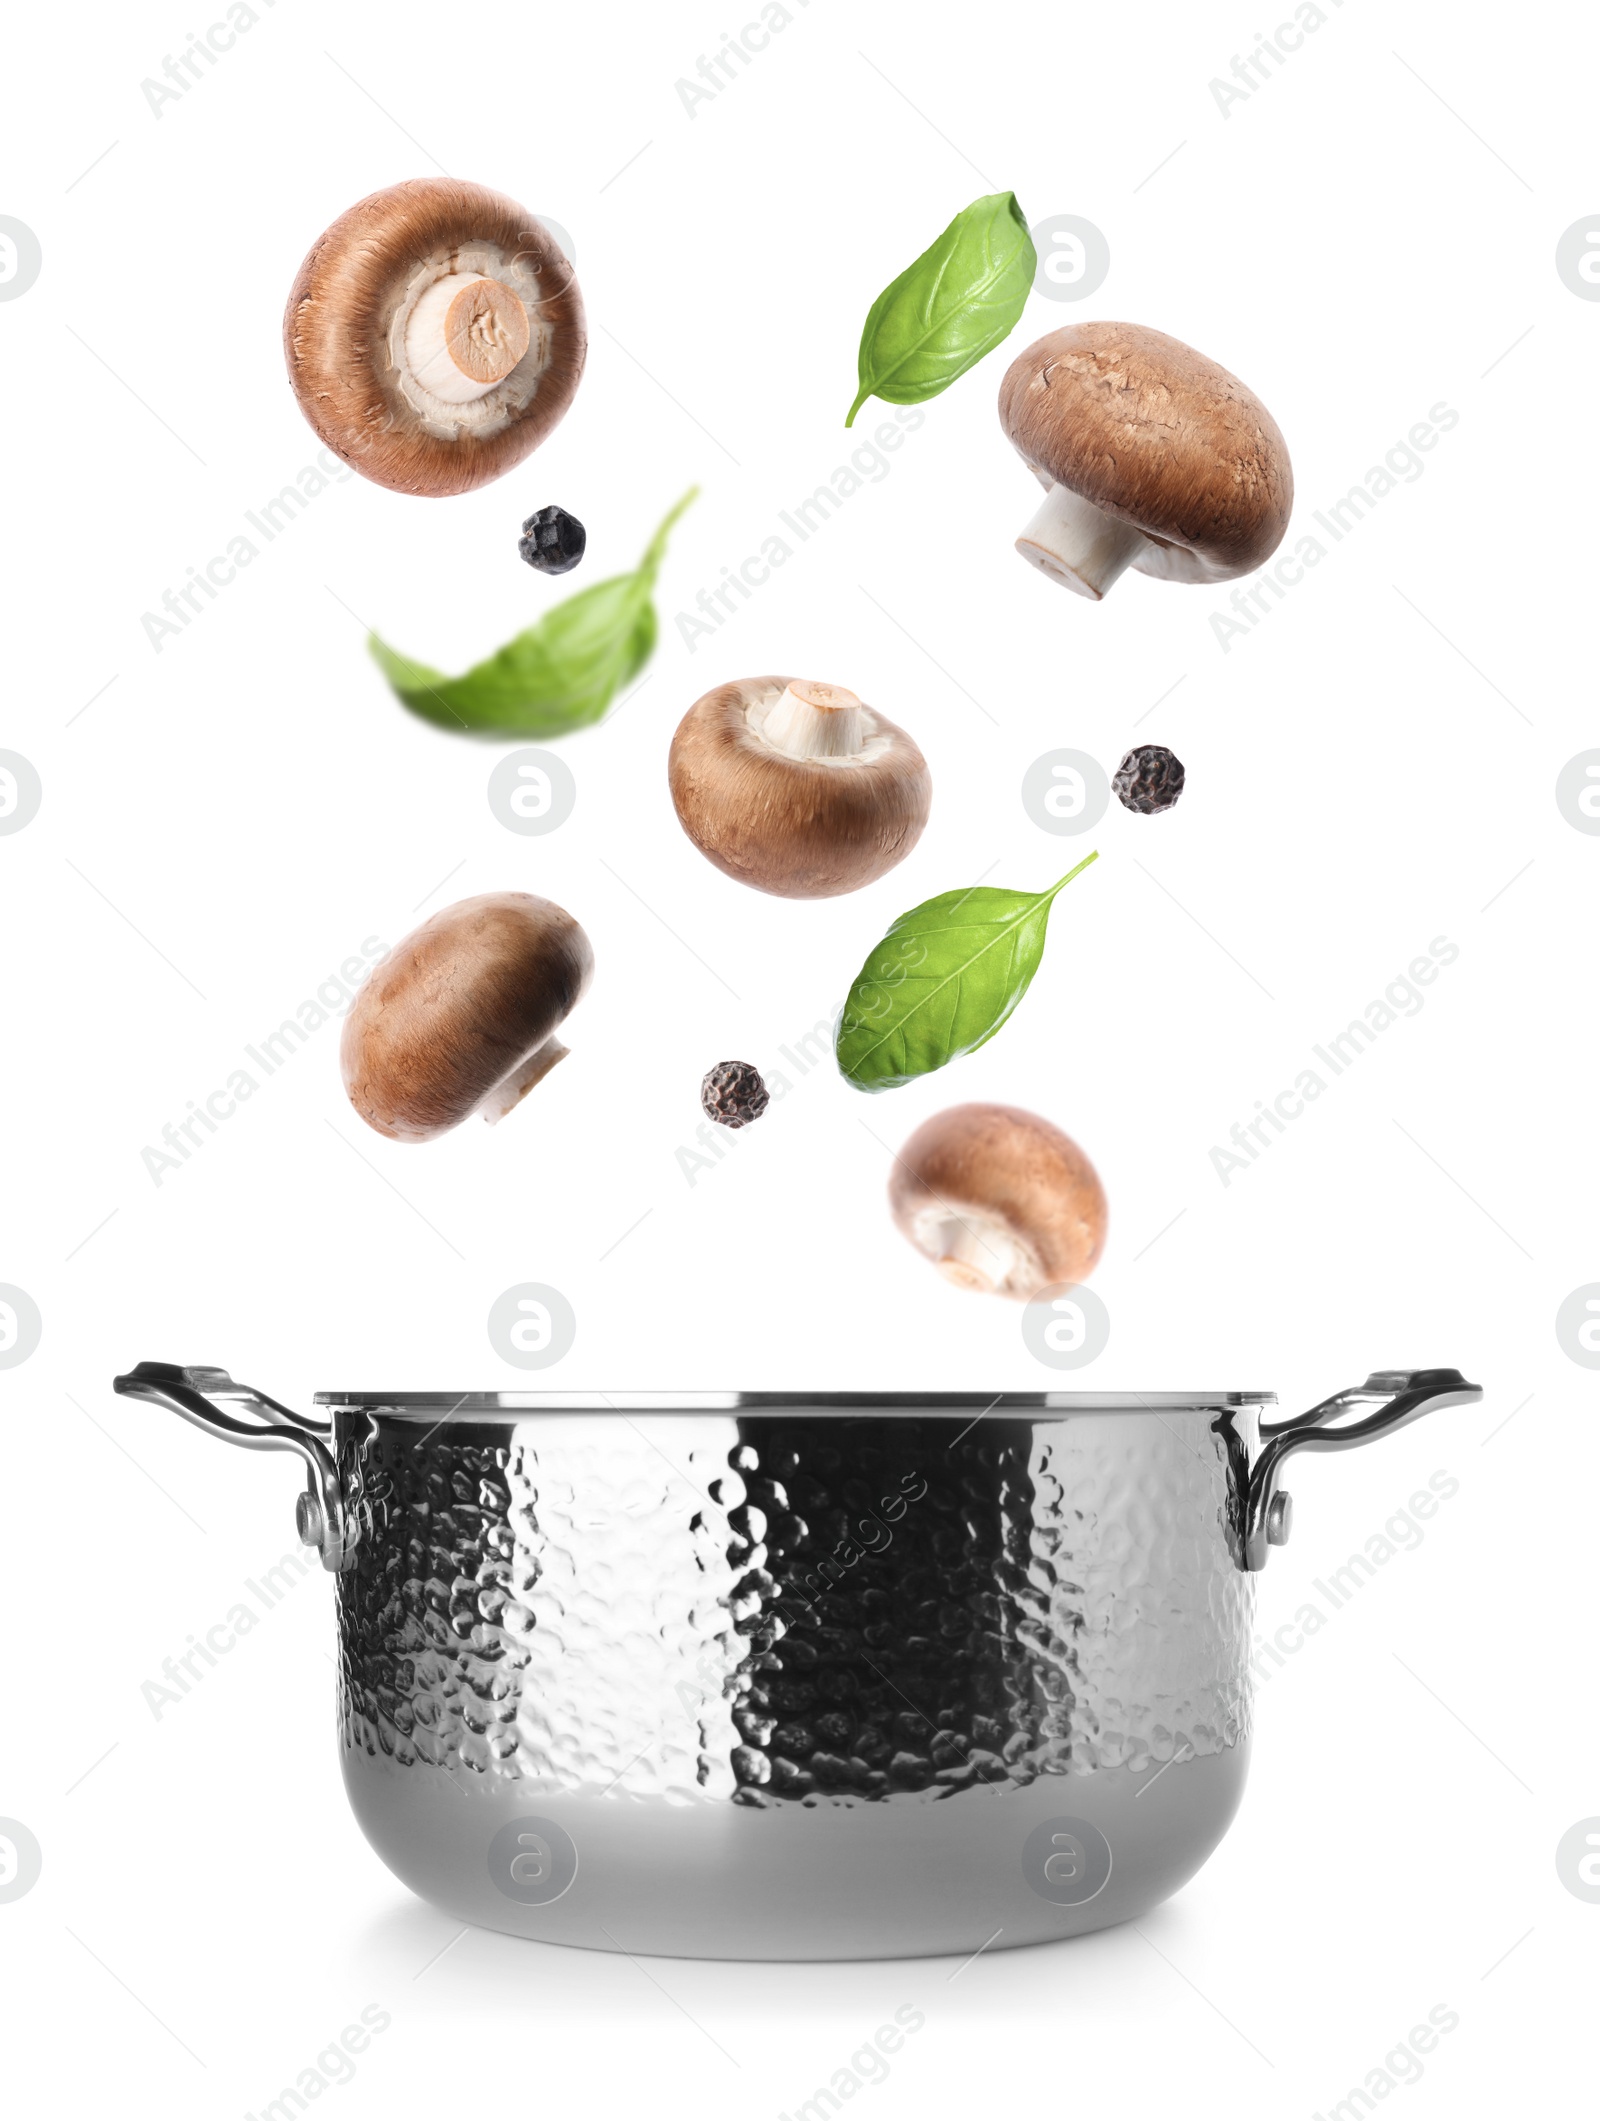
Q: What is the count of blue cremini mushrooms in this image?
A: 0